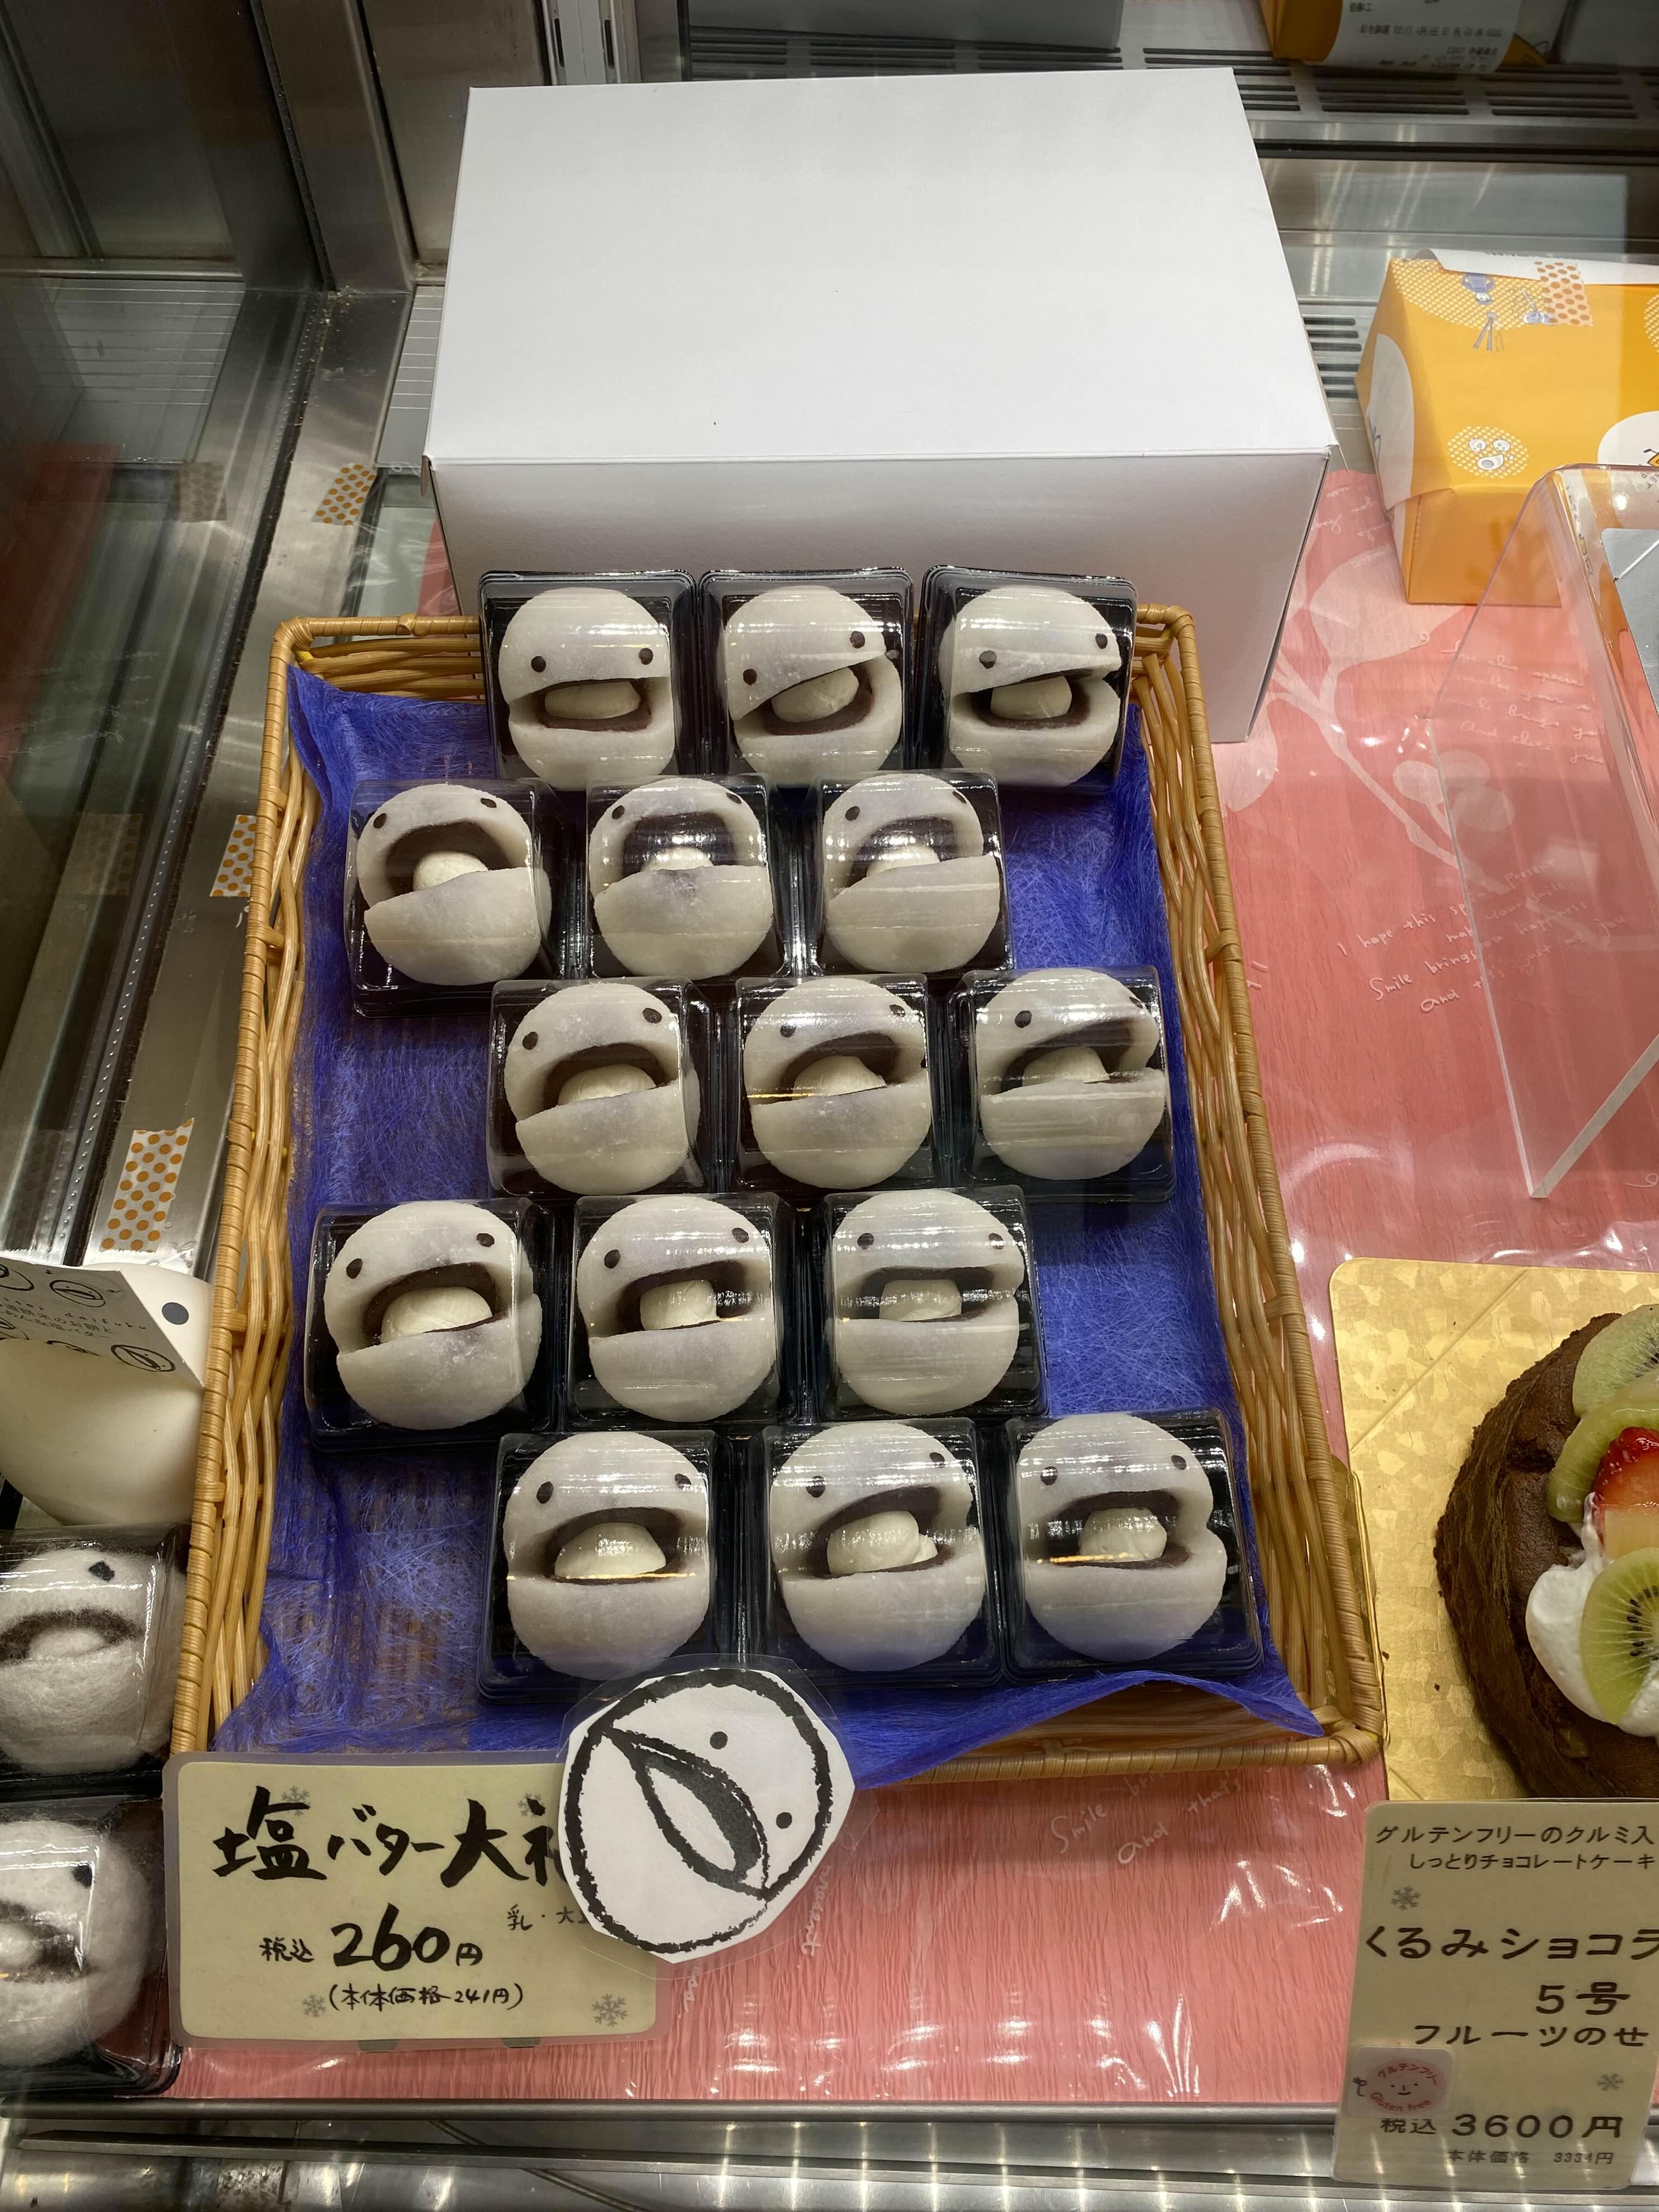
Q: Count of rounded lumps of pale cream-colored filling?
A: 15